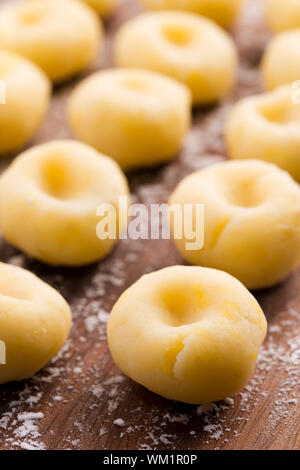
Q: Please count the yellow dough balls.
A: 13